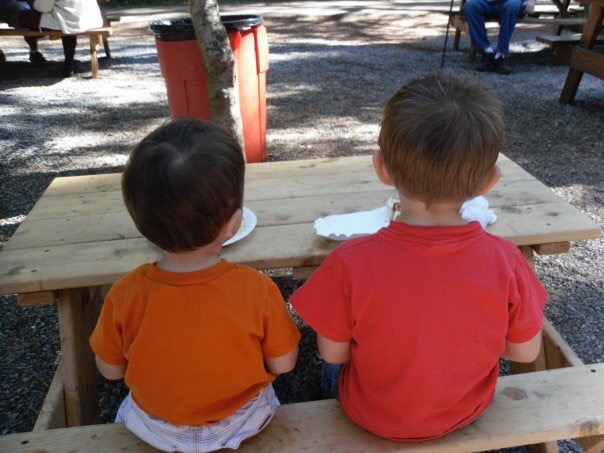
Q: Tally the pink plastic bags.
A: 0